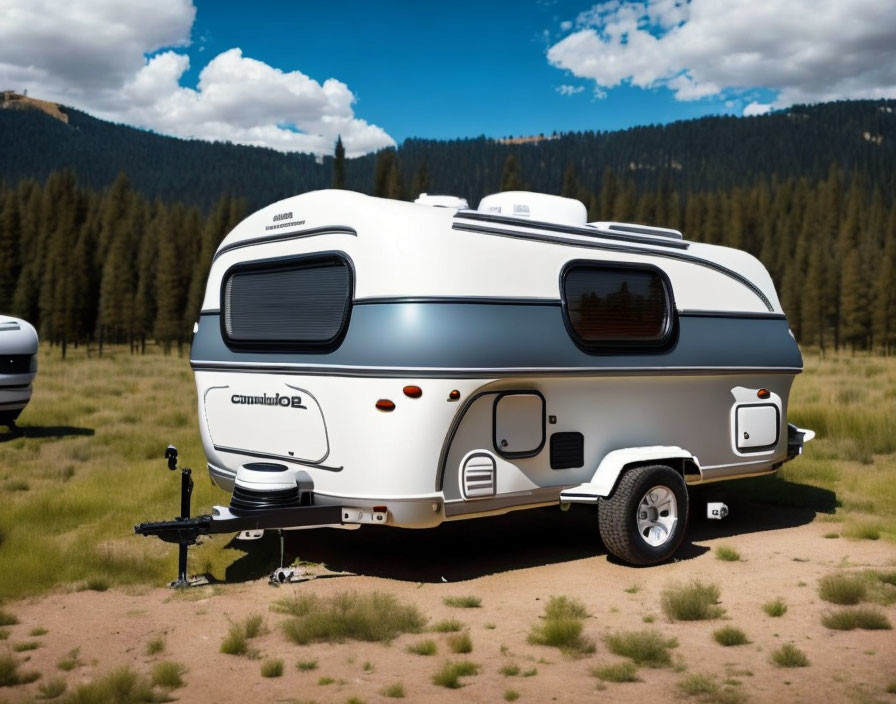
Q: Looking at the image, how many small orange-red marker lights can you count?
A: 4